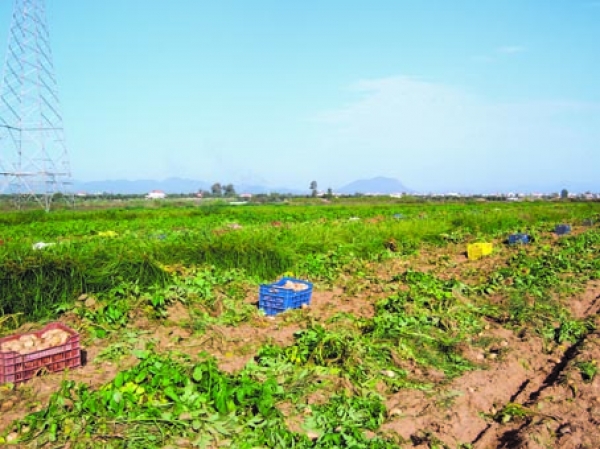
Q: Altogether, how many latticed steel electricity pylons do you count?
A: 1